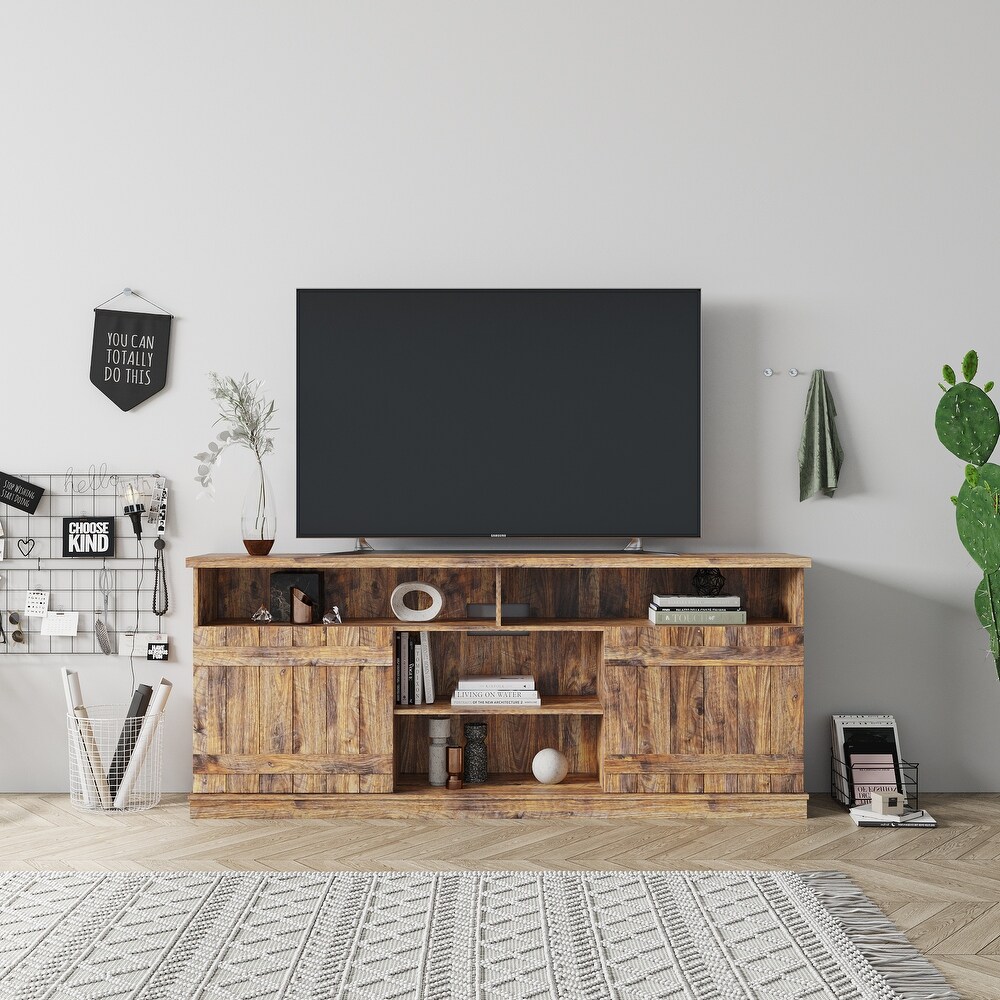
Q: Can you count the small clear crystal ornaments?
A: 2